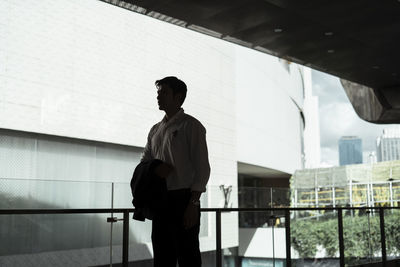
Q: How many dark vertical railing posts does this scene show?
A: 5